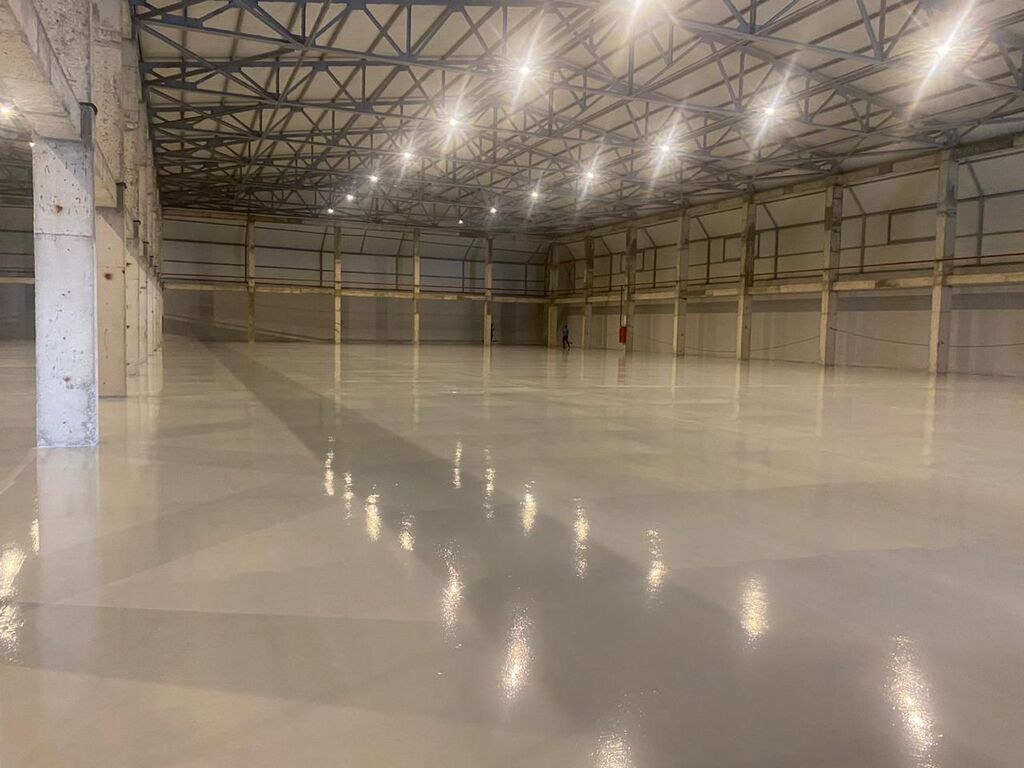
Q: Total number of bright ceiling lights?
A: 15